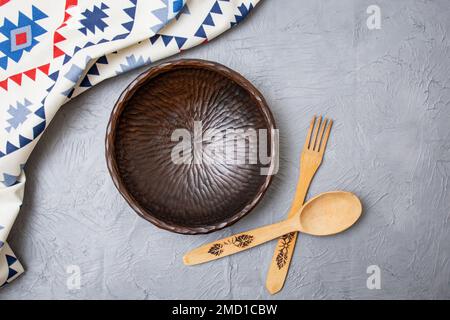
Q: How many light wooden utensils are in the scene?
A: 2